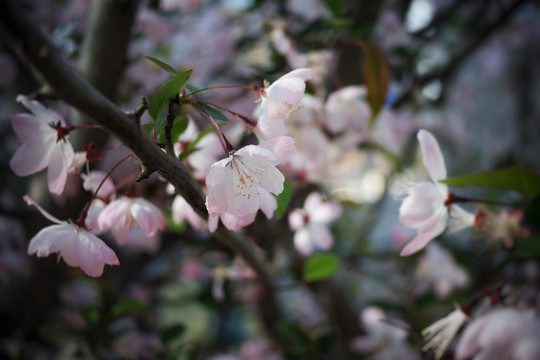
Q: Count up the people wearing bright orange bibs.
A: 0